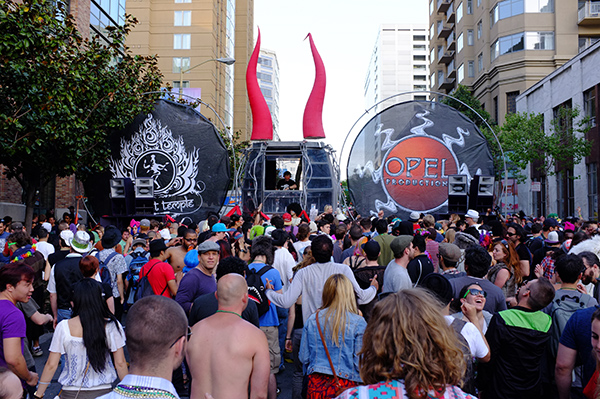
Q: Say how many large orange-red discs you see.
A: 1